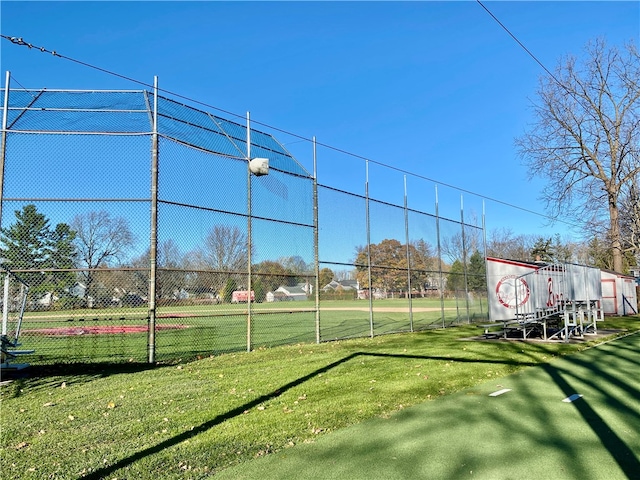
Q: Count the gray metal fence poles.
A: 9